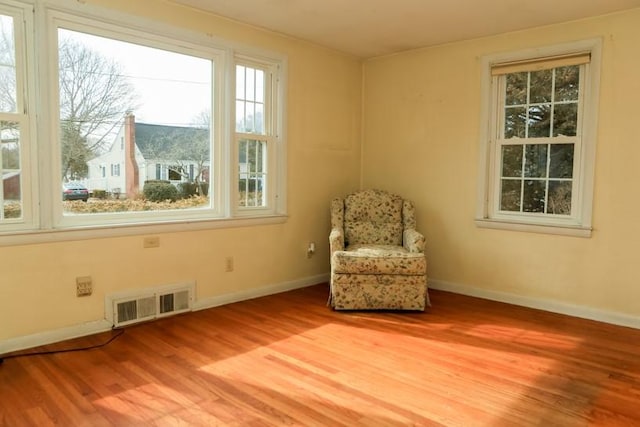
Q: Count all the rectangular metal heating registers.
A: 1